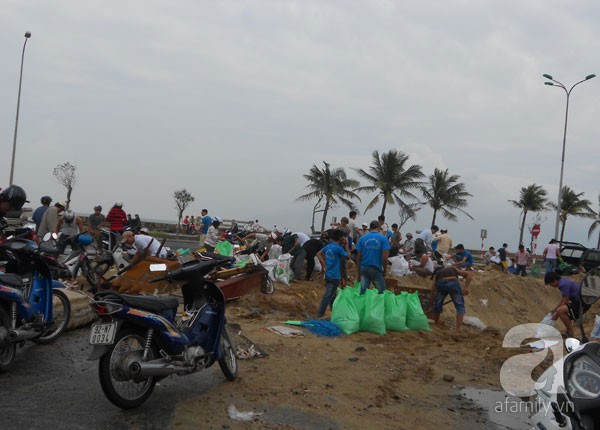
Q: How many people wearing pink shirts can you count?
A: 2